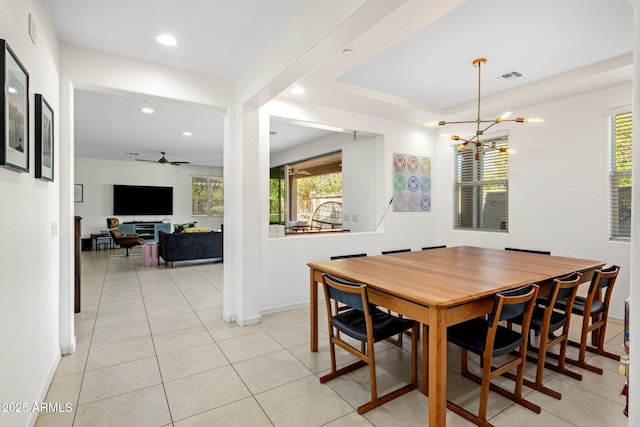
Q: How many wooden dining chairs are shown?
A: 8